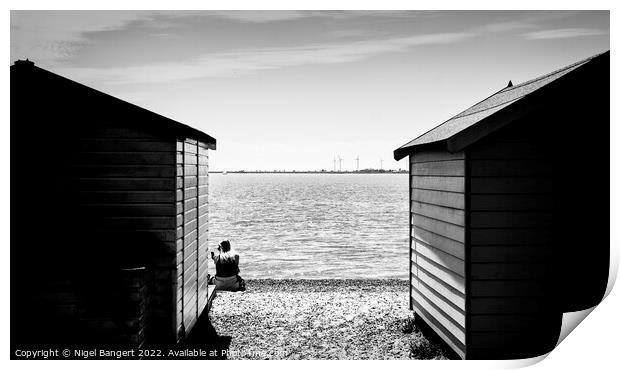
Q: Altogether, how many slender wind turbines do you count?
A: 4